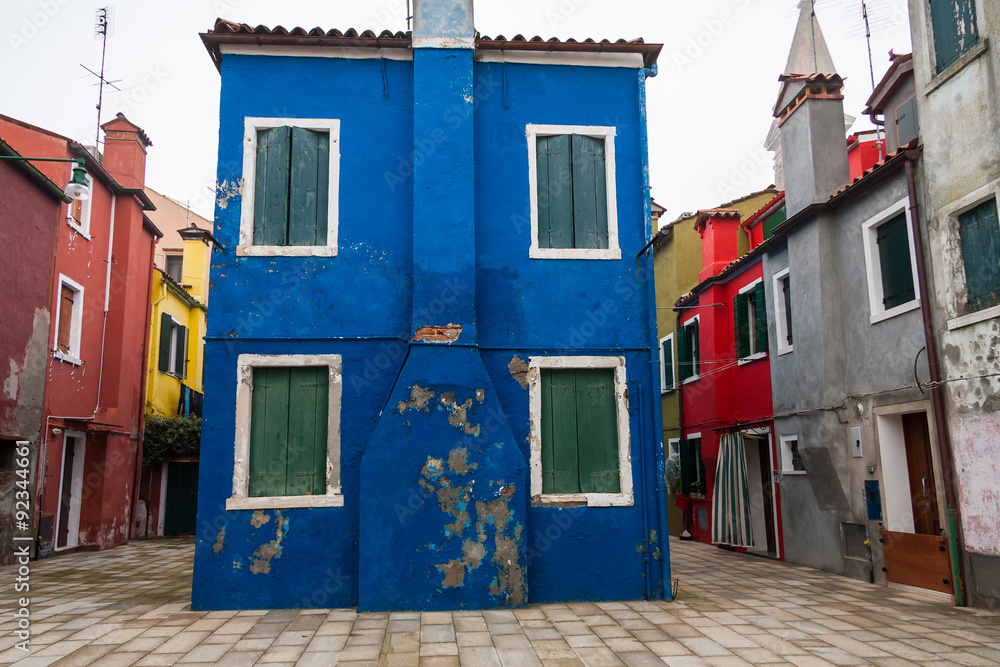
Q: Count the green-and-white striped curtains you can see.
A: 1